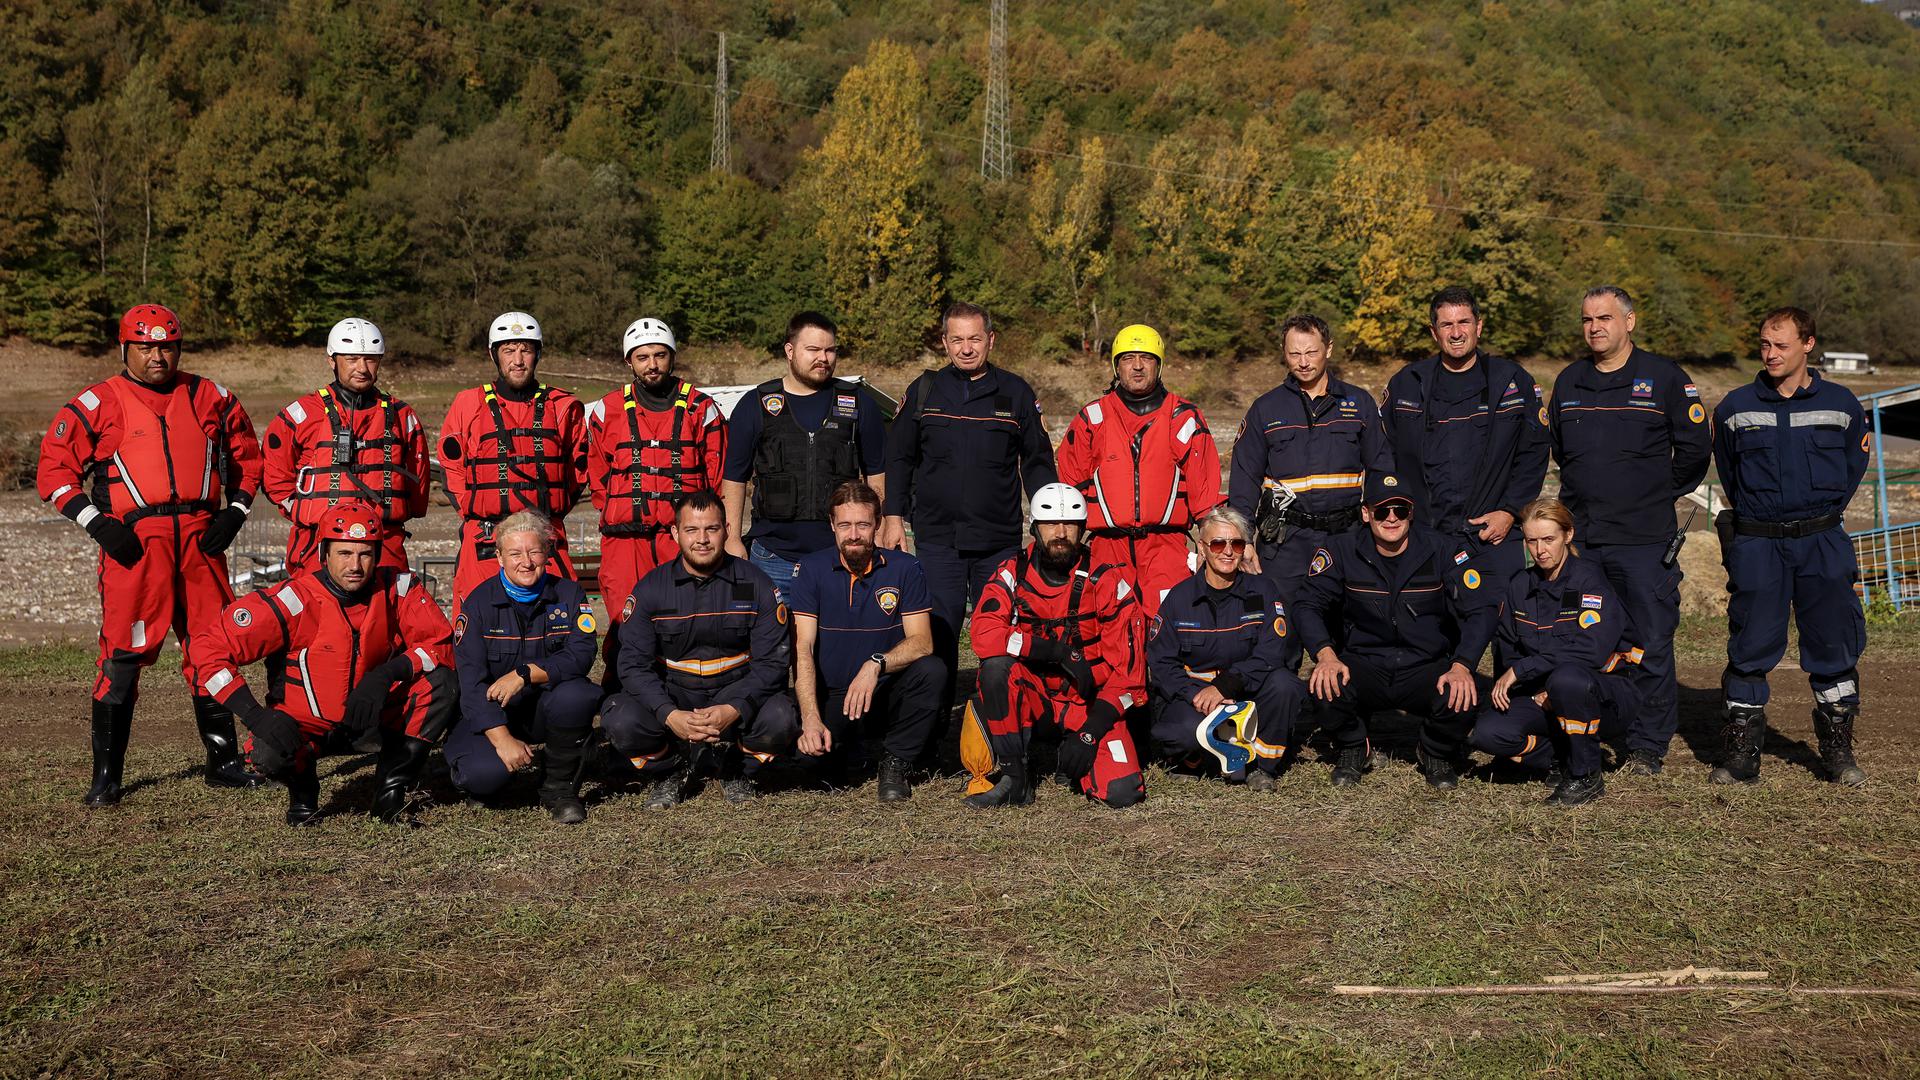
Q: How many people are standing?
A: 11